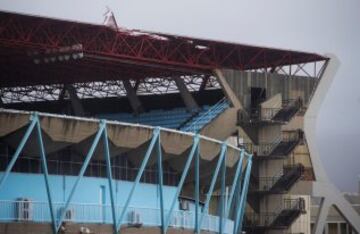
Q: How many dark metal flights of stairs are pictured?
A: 4